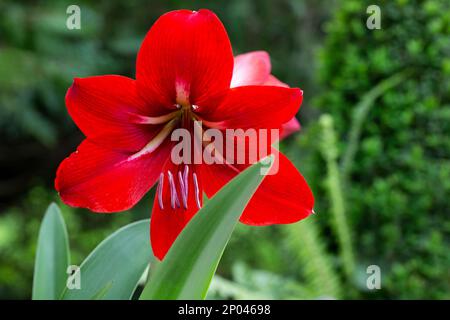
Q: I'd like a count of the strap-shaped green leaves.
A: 3